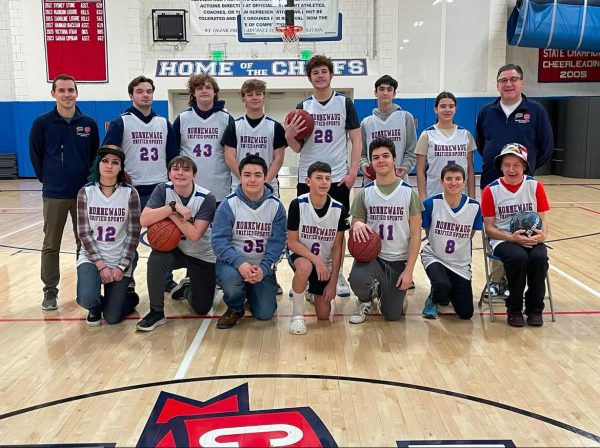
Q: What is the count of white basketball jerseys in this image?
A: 13